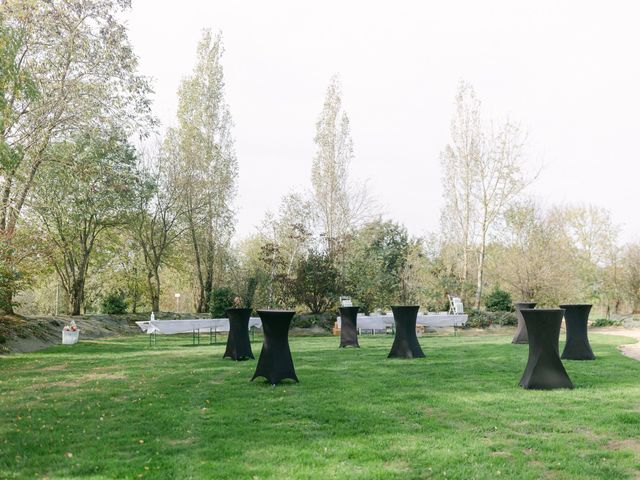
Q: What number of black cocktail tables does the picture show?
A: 7